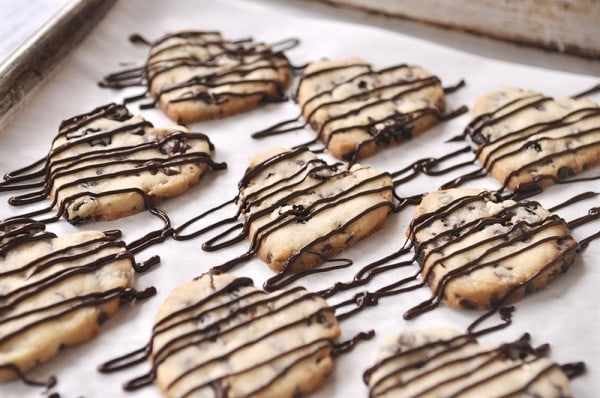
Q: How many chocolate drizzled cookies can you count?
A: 9